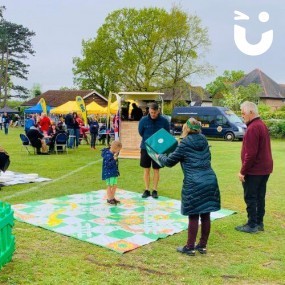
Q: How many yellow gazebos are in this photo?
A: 3